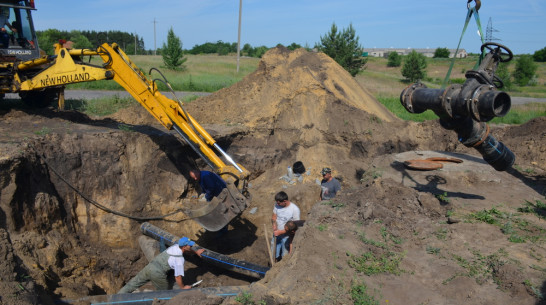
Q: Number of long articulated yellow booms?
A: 1